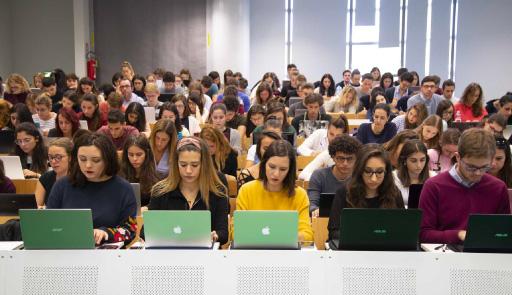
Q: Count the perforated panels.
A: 5